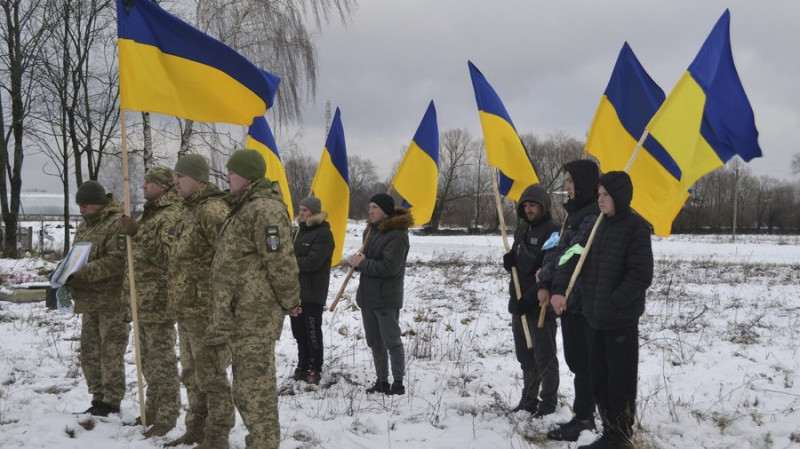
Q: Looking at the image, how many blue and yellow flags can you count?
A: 7